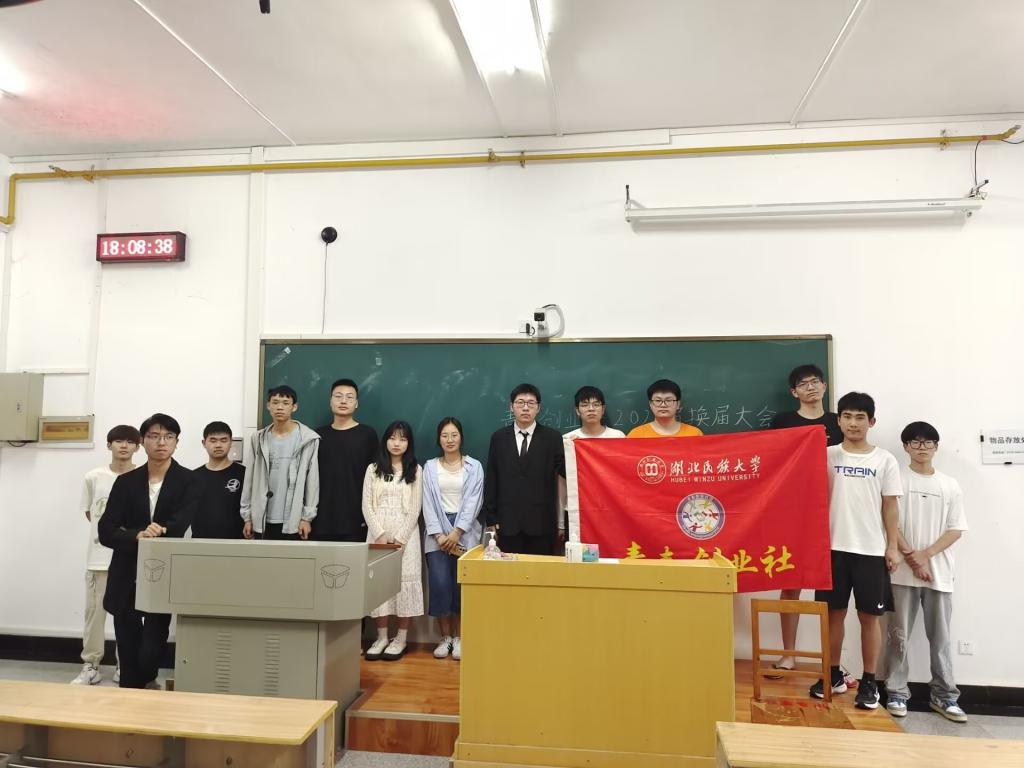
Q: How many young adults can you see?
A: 13